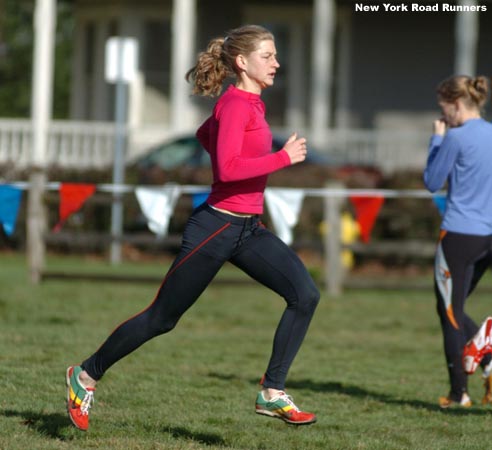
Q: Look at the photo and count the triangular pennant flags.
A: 7